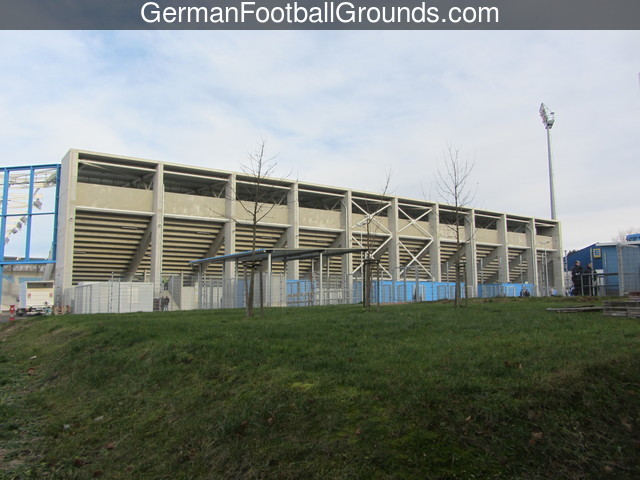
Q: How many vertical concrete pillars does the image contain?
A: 11